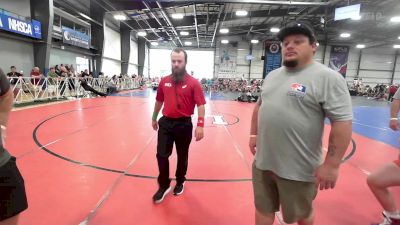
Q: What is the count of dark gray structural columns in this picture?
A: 4